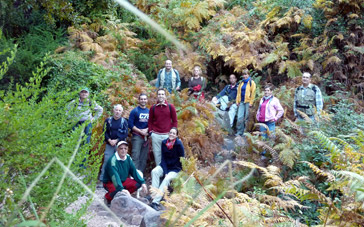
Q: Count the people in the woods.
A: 12